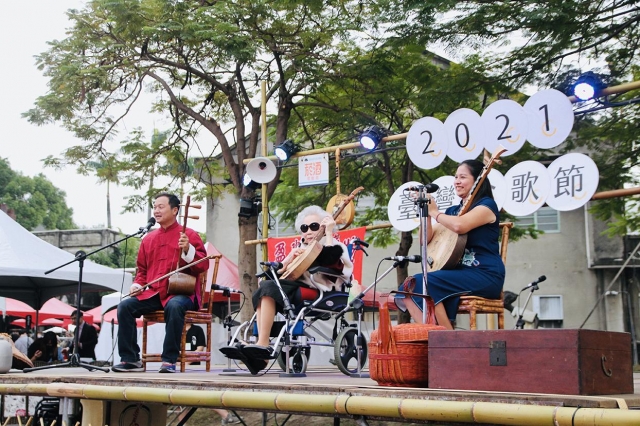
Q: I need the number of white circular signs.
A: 9